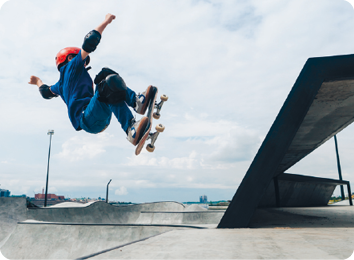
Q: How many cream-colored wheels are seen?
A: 4